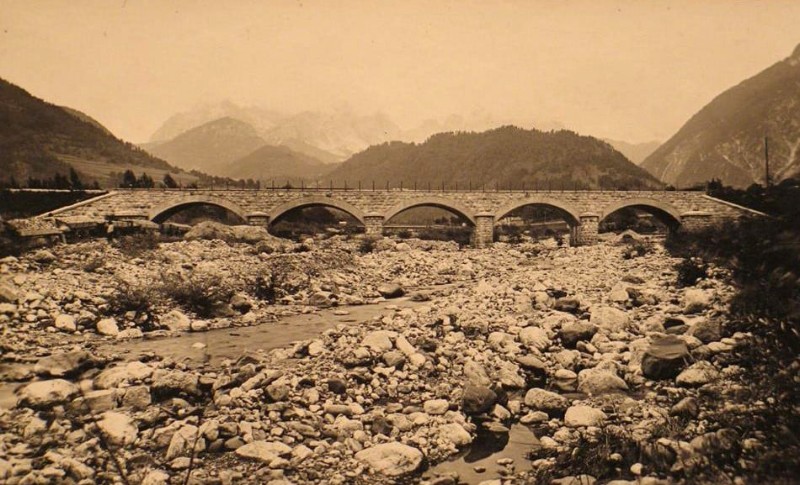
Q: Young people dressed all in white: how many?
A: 0